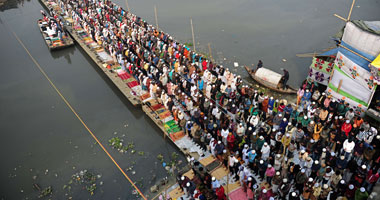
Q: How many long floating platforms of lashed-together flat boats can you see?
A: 1